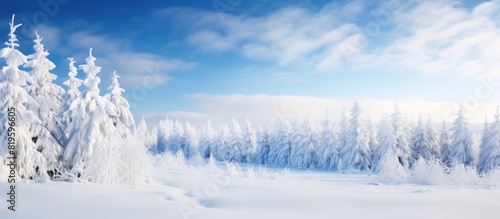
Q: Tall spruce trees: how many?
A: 5